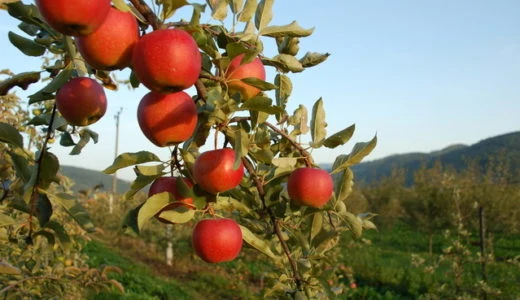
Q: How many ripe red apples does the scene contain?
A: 10